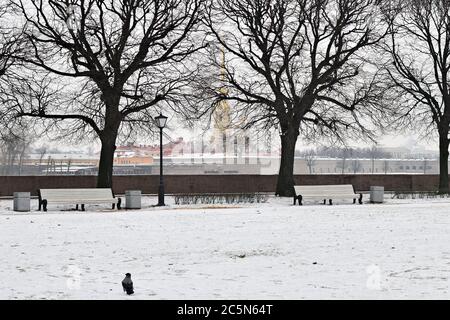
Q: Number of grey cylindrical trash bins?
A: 3